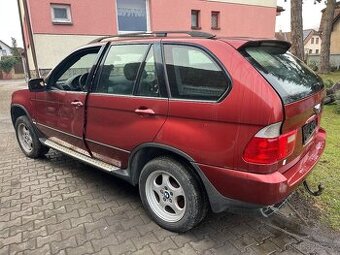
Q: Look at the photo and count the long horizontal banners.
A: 0